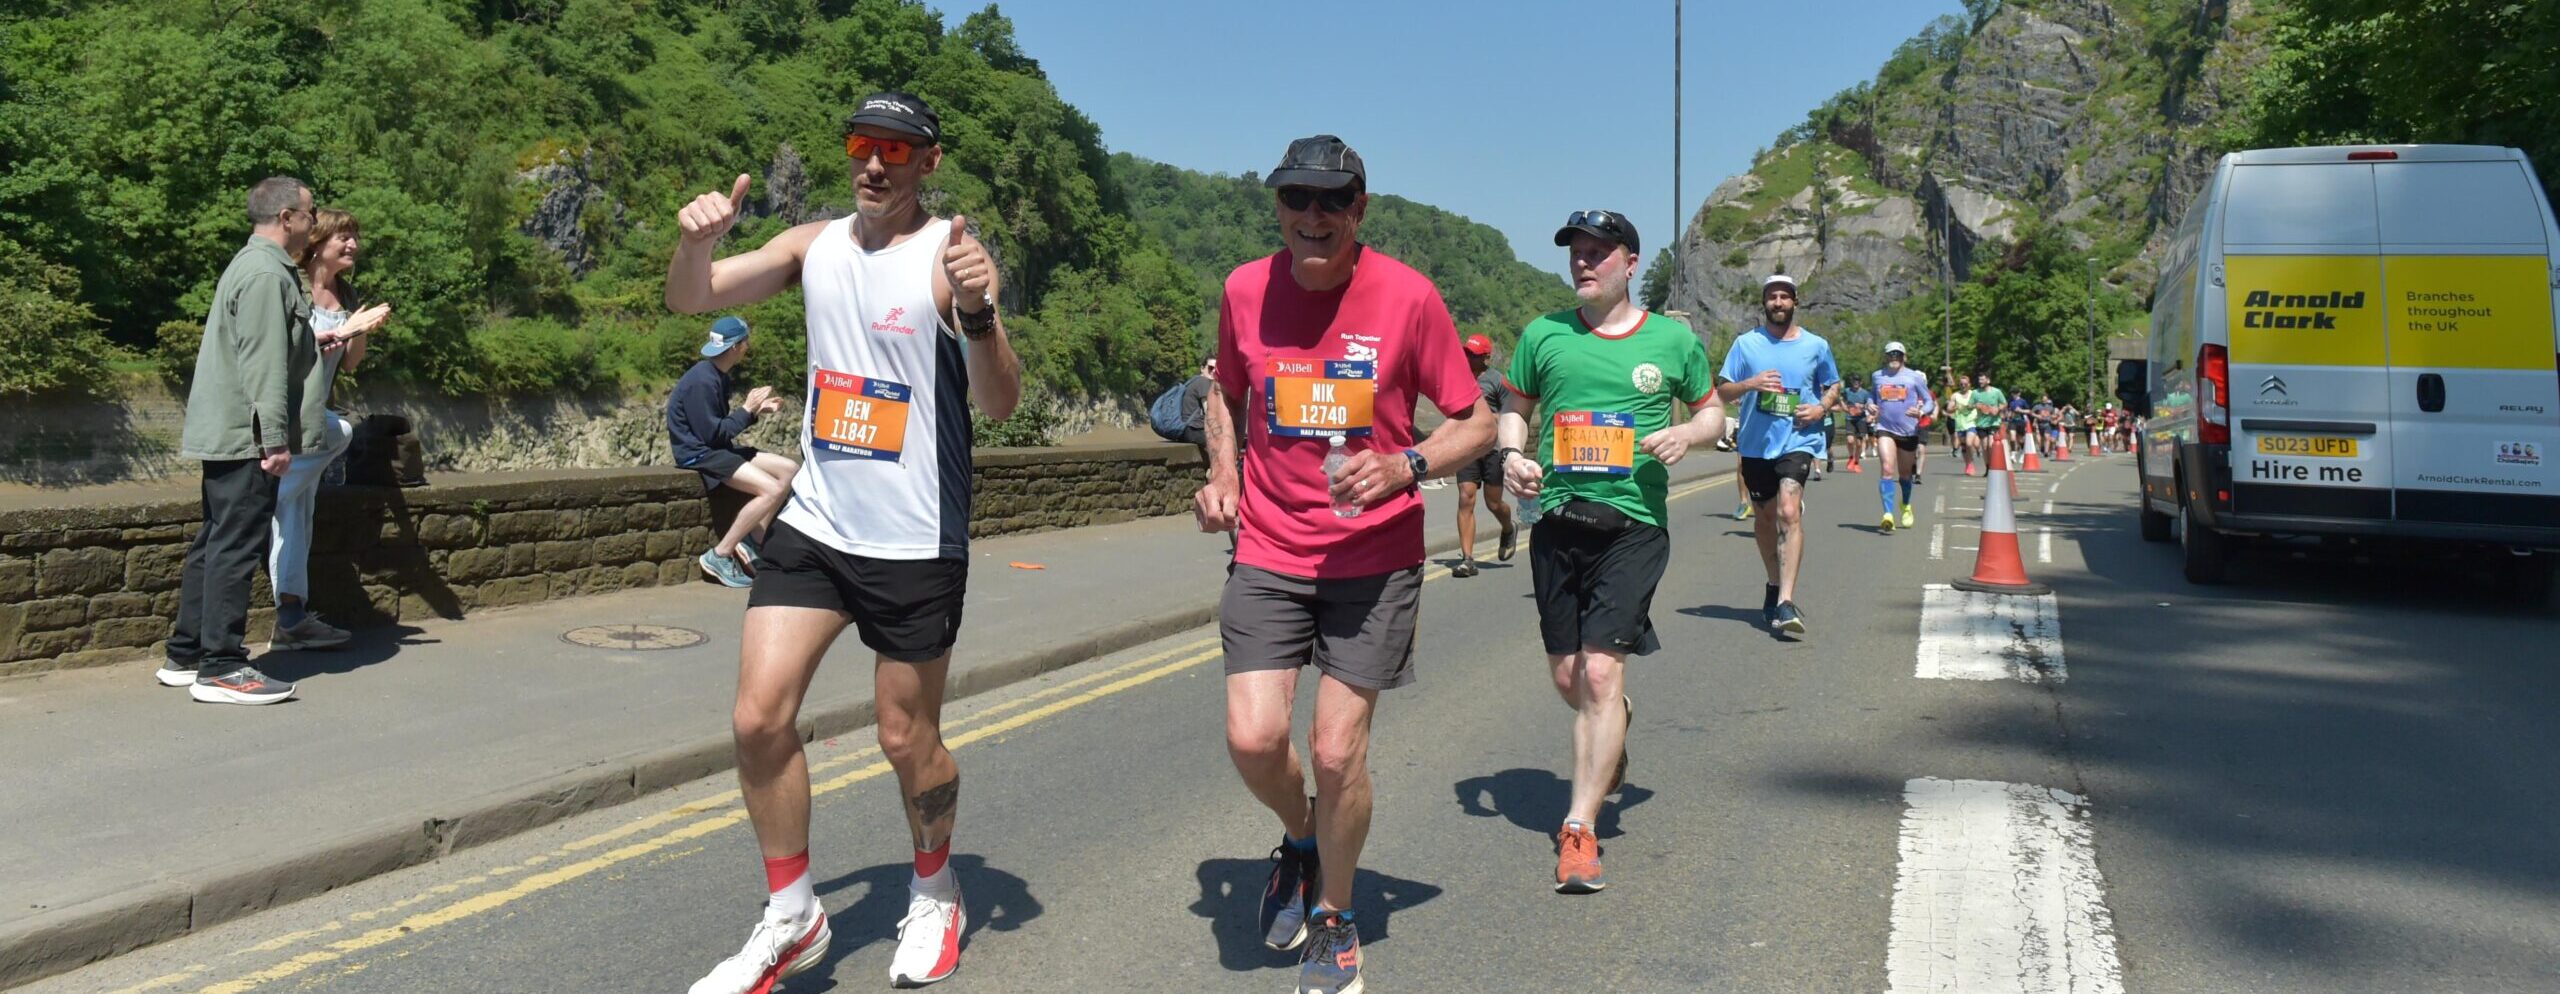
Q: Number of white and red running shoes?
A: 2